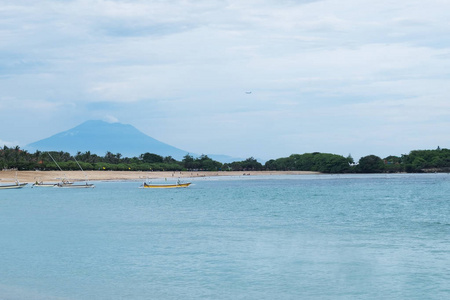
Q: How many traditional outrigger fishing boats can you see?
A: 4